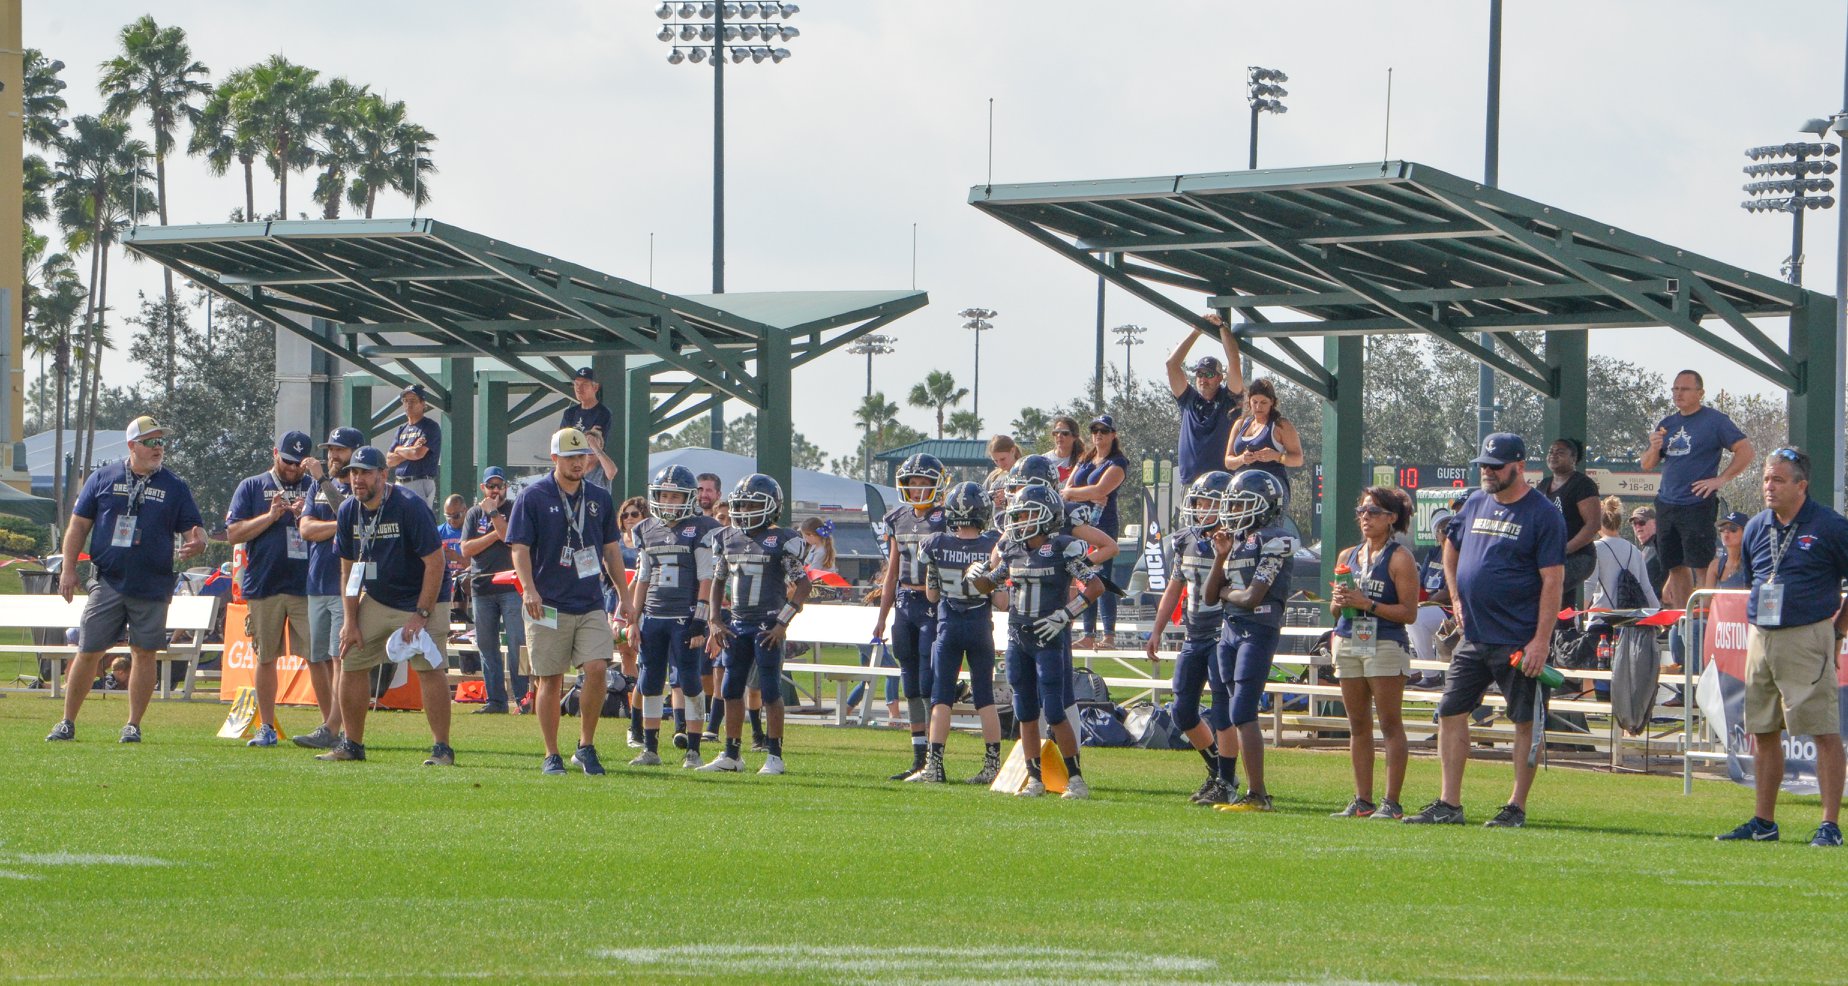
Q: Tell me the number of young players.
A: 8